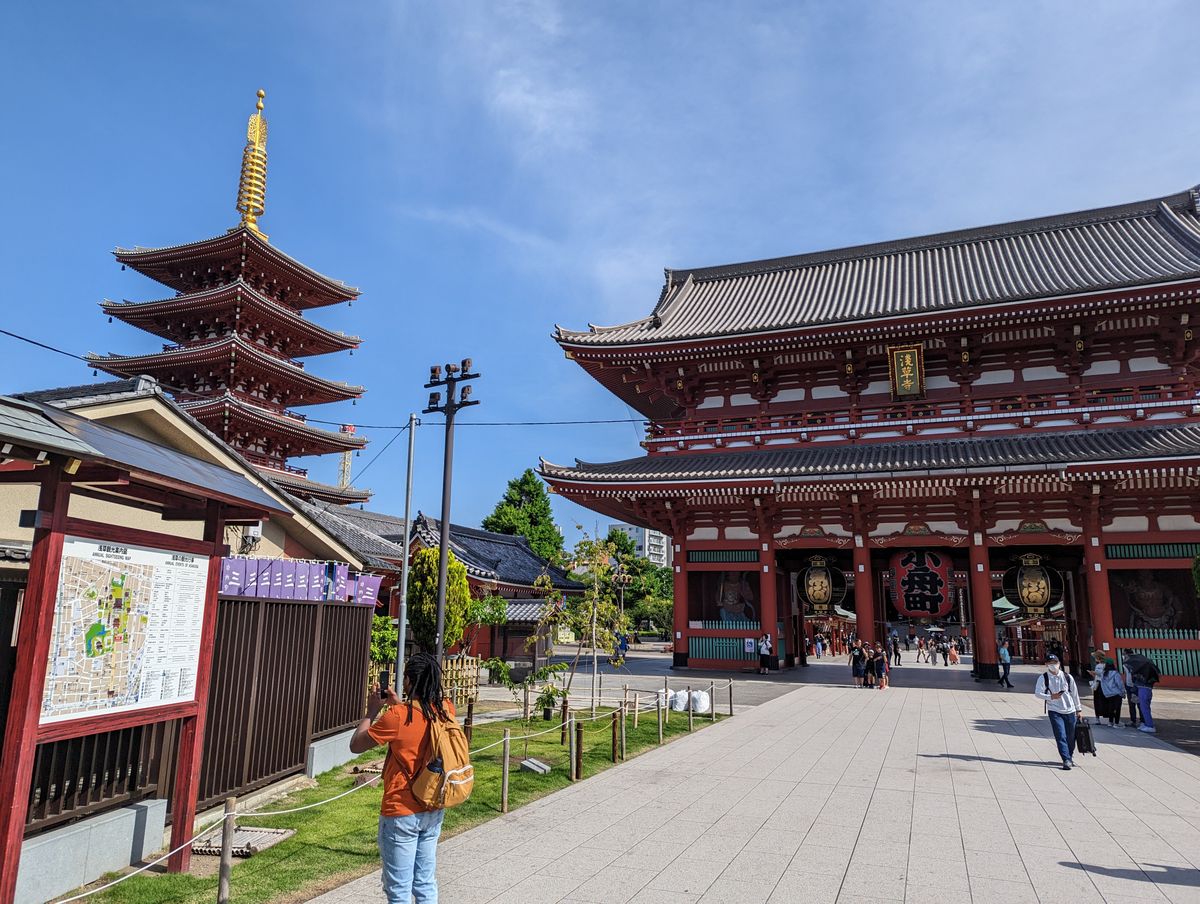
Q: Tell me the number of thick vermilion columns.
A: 5